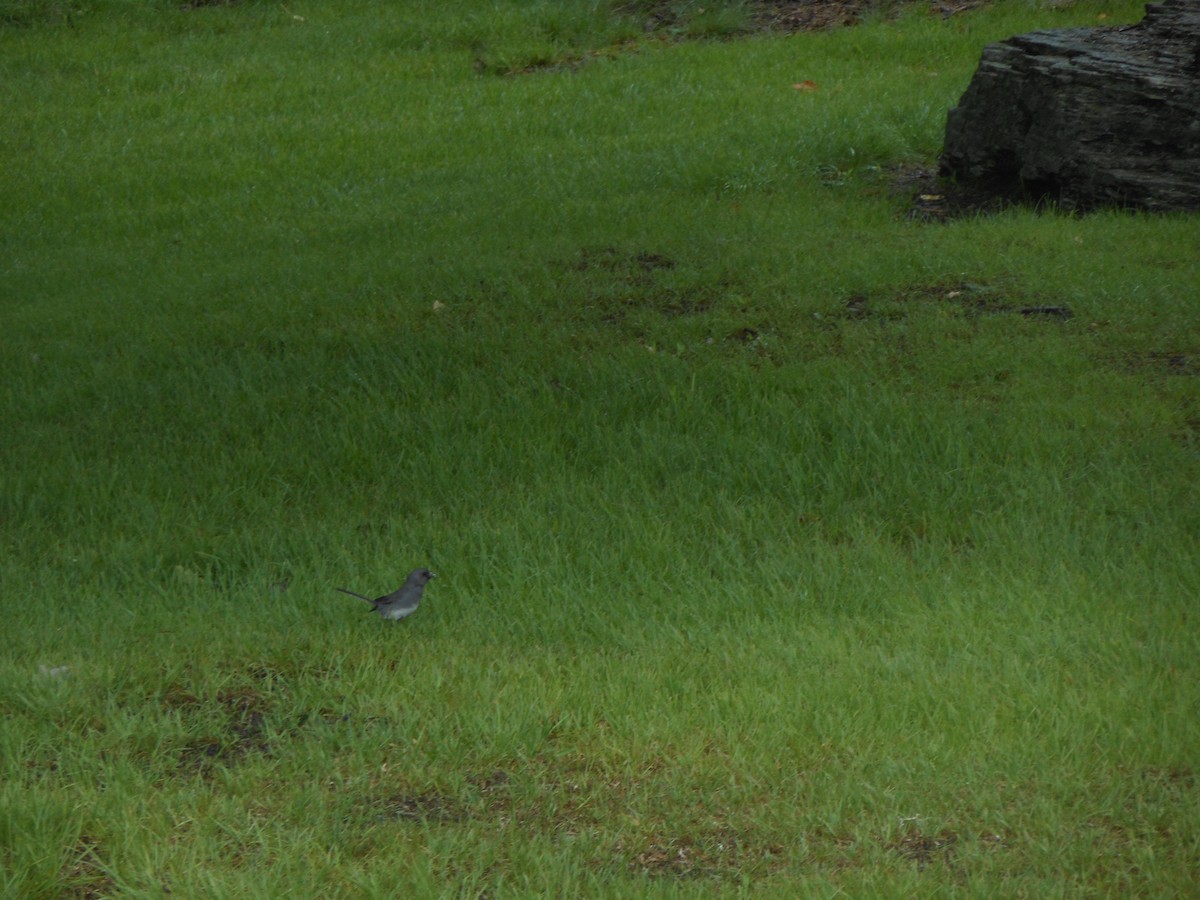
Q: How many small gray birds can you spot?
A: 1